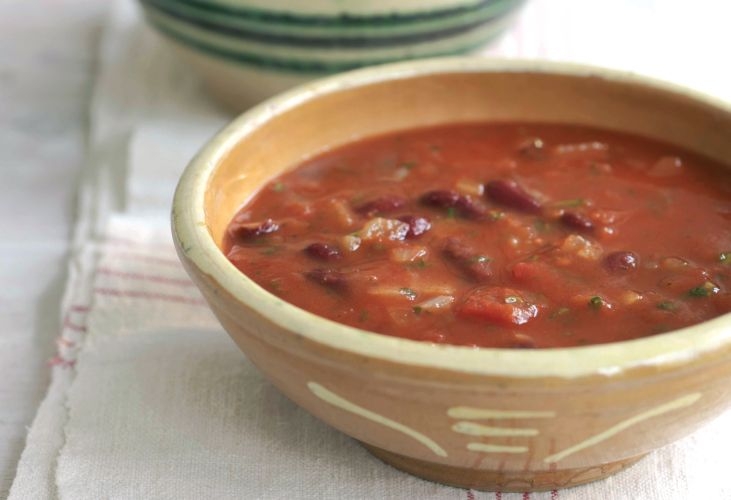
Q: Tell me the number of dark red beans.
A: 11